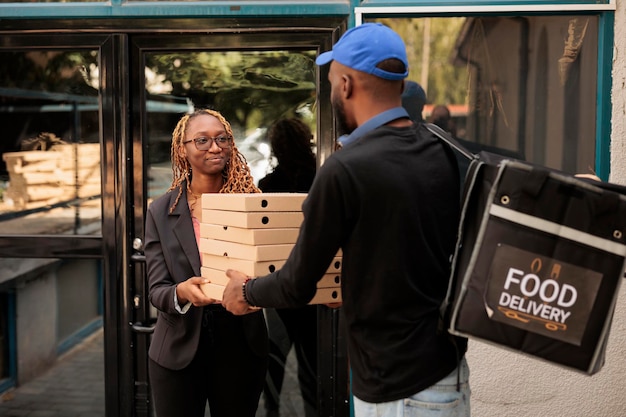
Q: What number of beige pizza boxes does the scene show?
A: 7